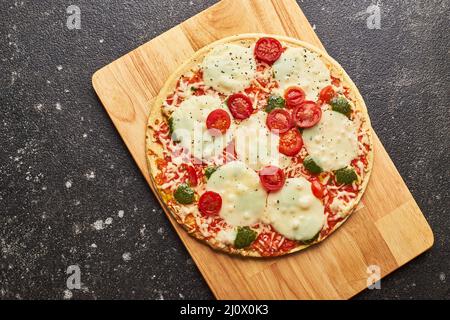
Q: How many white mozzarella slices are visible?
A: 7